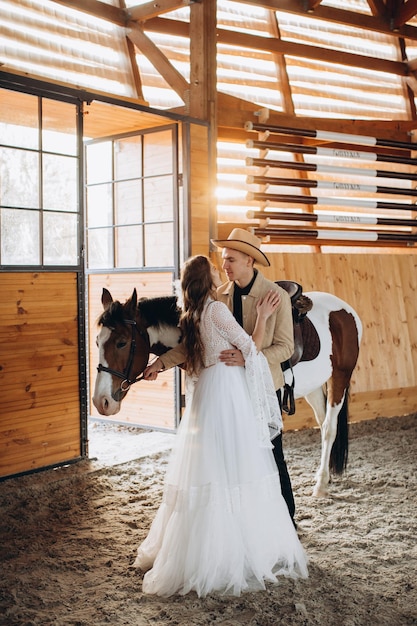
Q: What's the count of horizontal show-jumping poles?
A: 7